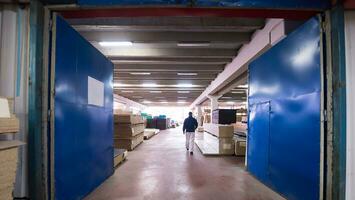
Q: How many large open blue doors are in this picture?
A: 2